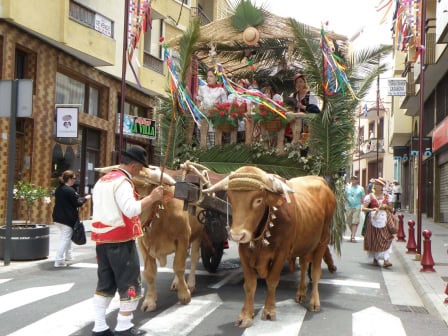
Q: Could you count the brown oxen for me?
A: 2